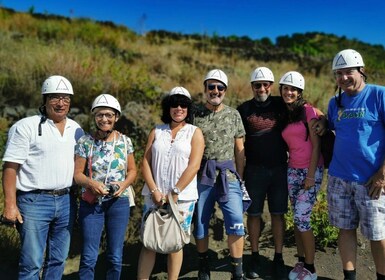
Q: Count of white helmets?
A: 7